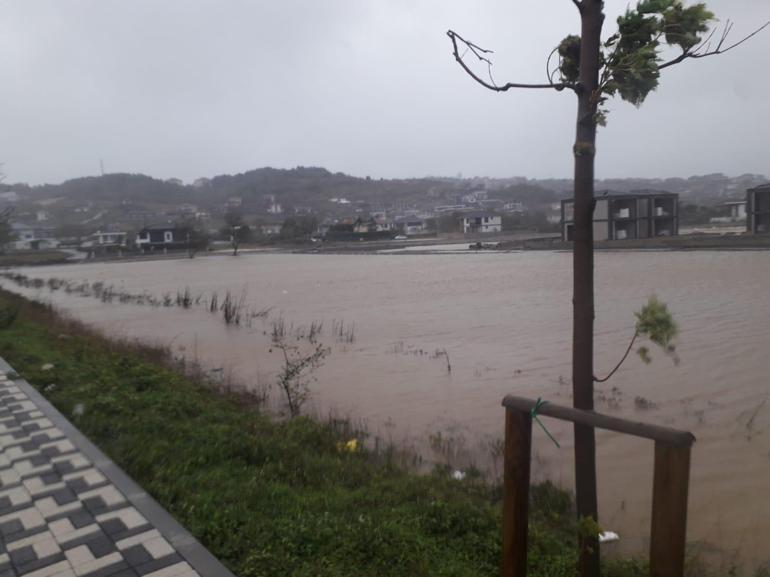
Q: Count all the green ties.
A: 1